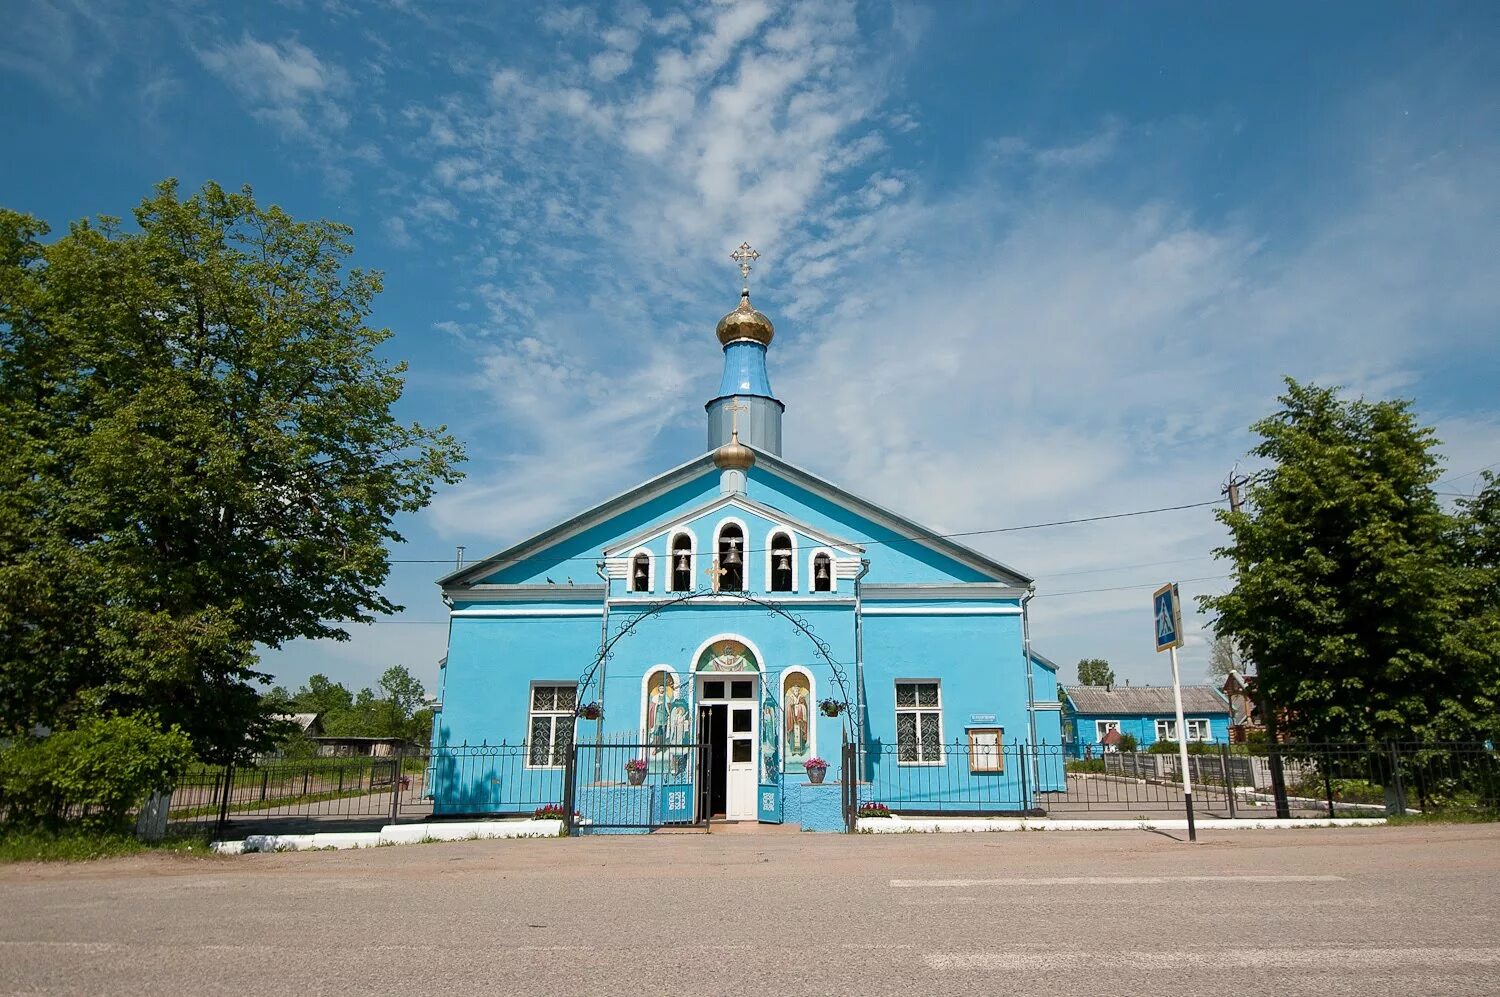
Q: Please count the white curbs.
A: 2